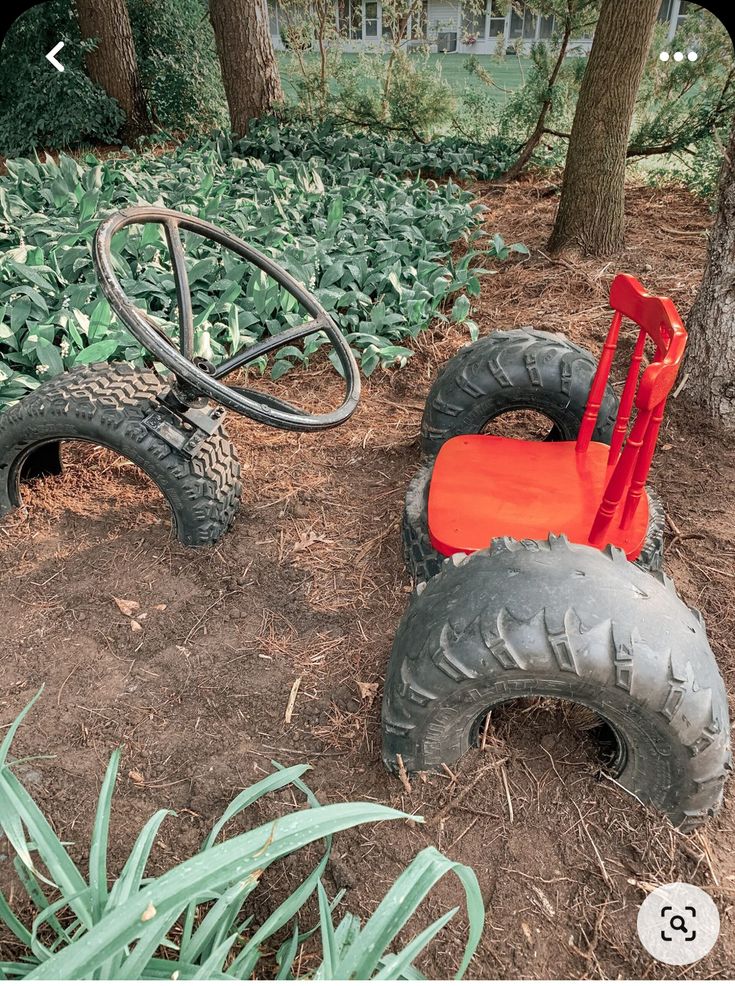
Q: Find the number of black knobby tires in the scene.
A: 4